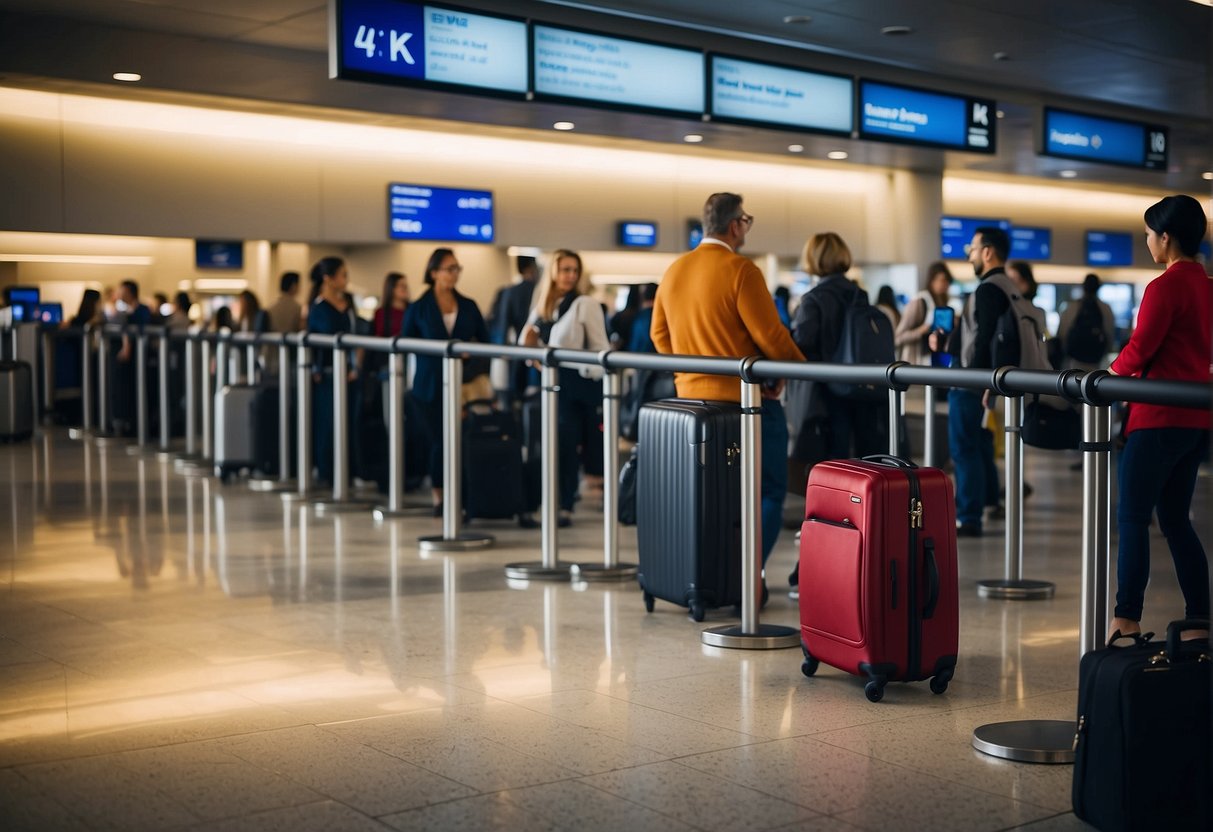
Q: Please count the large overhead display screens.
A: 5